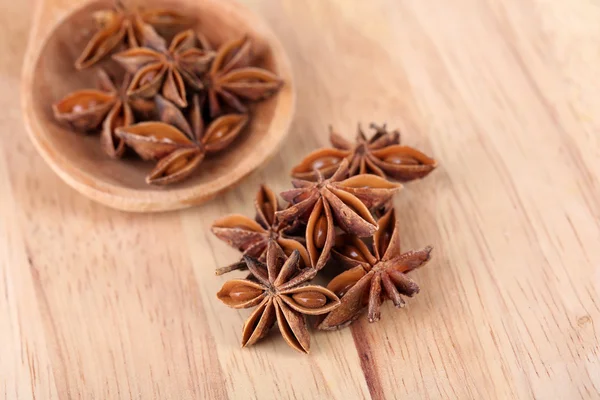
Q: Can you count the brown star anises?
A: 10